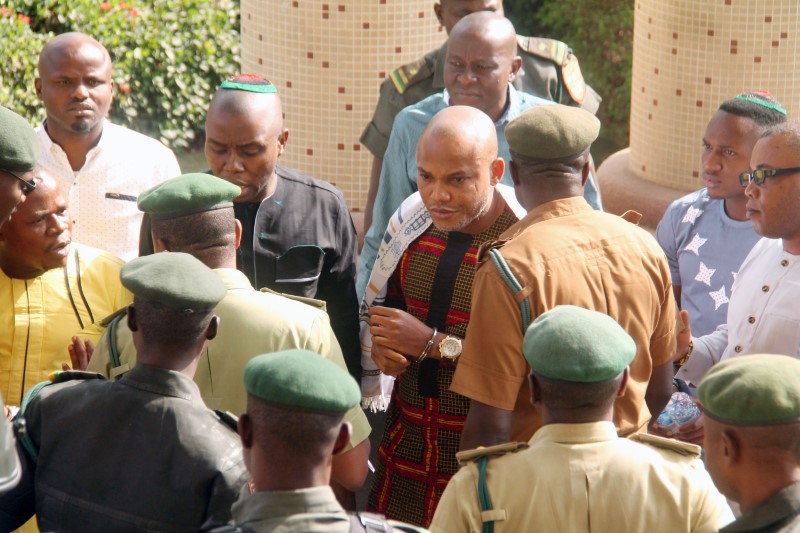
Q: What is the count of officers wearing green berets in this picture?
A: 7